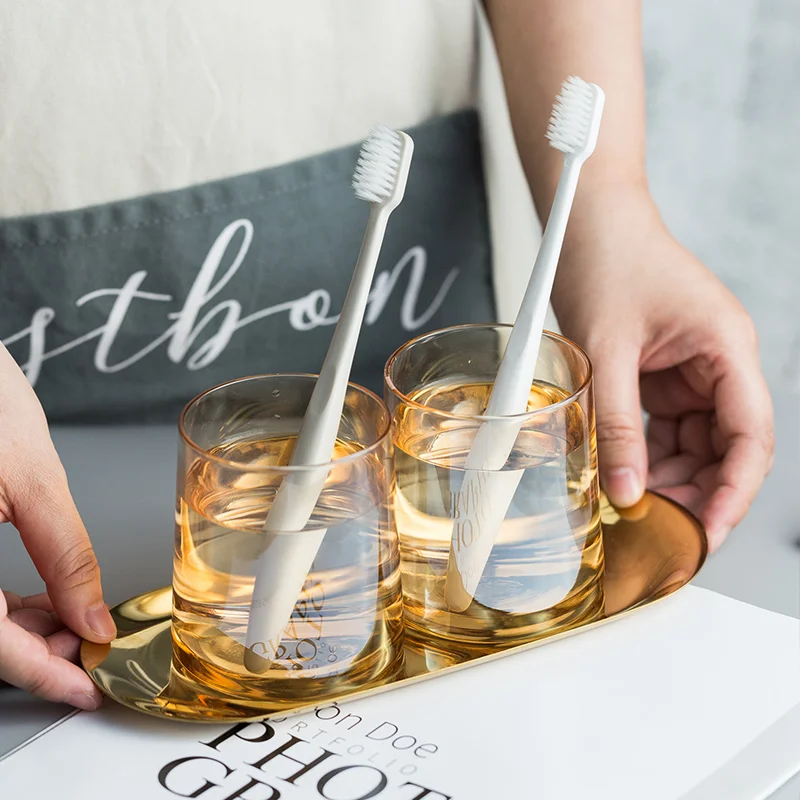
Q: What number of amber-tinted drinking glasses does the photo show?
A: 2